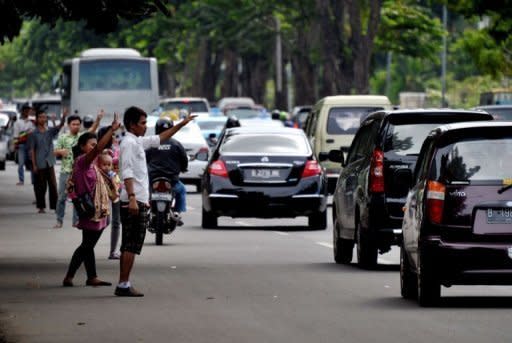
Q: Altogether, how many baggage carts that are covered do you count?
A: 0